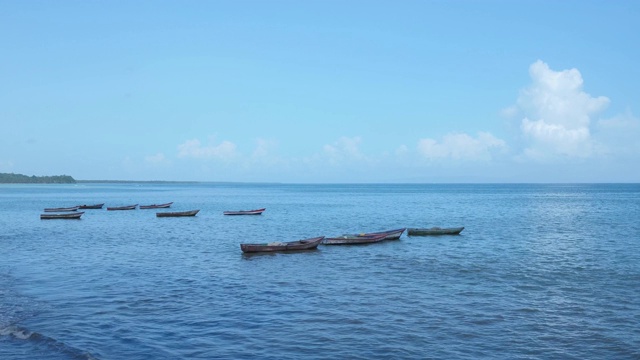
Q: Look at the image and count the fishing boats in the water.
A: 11